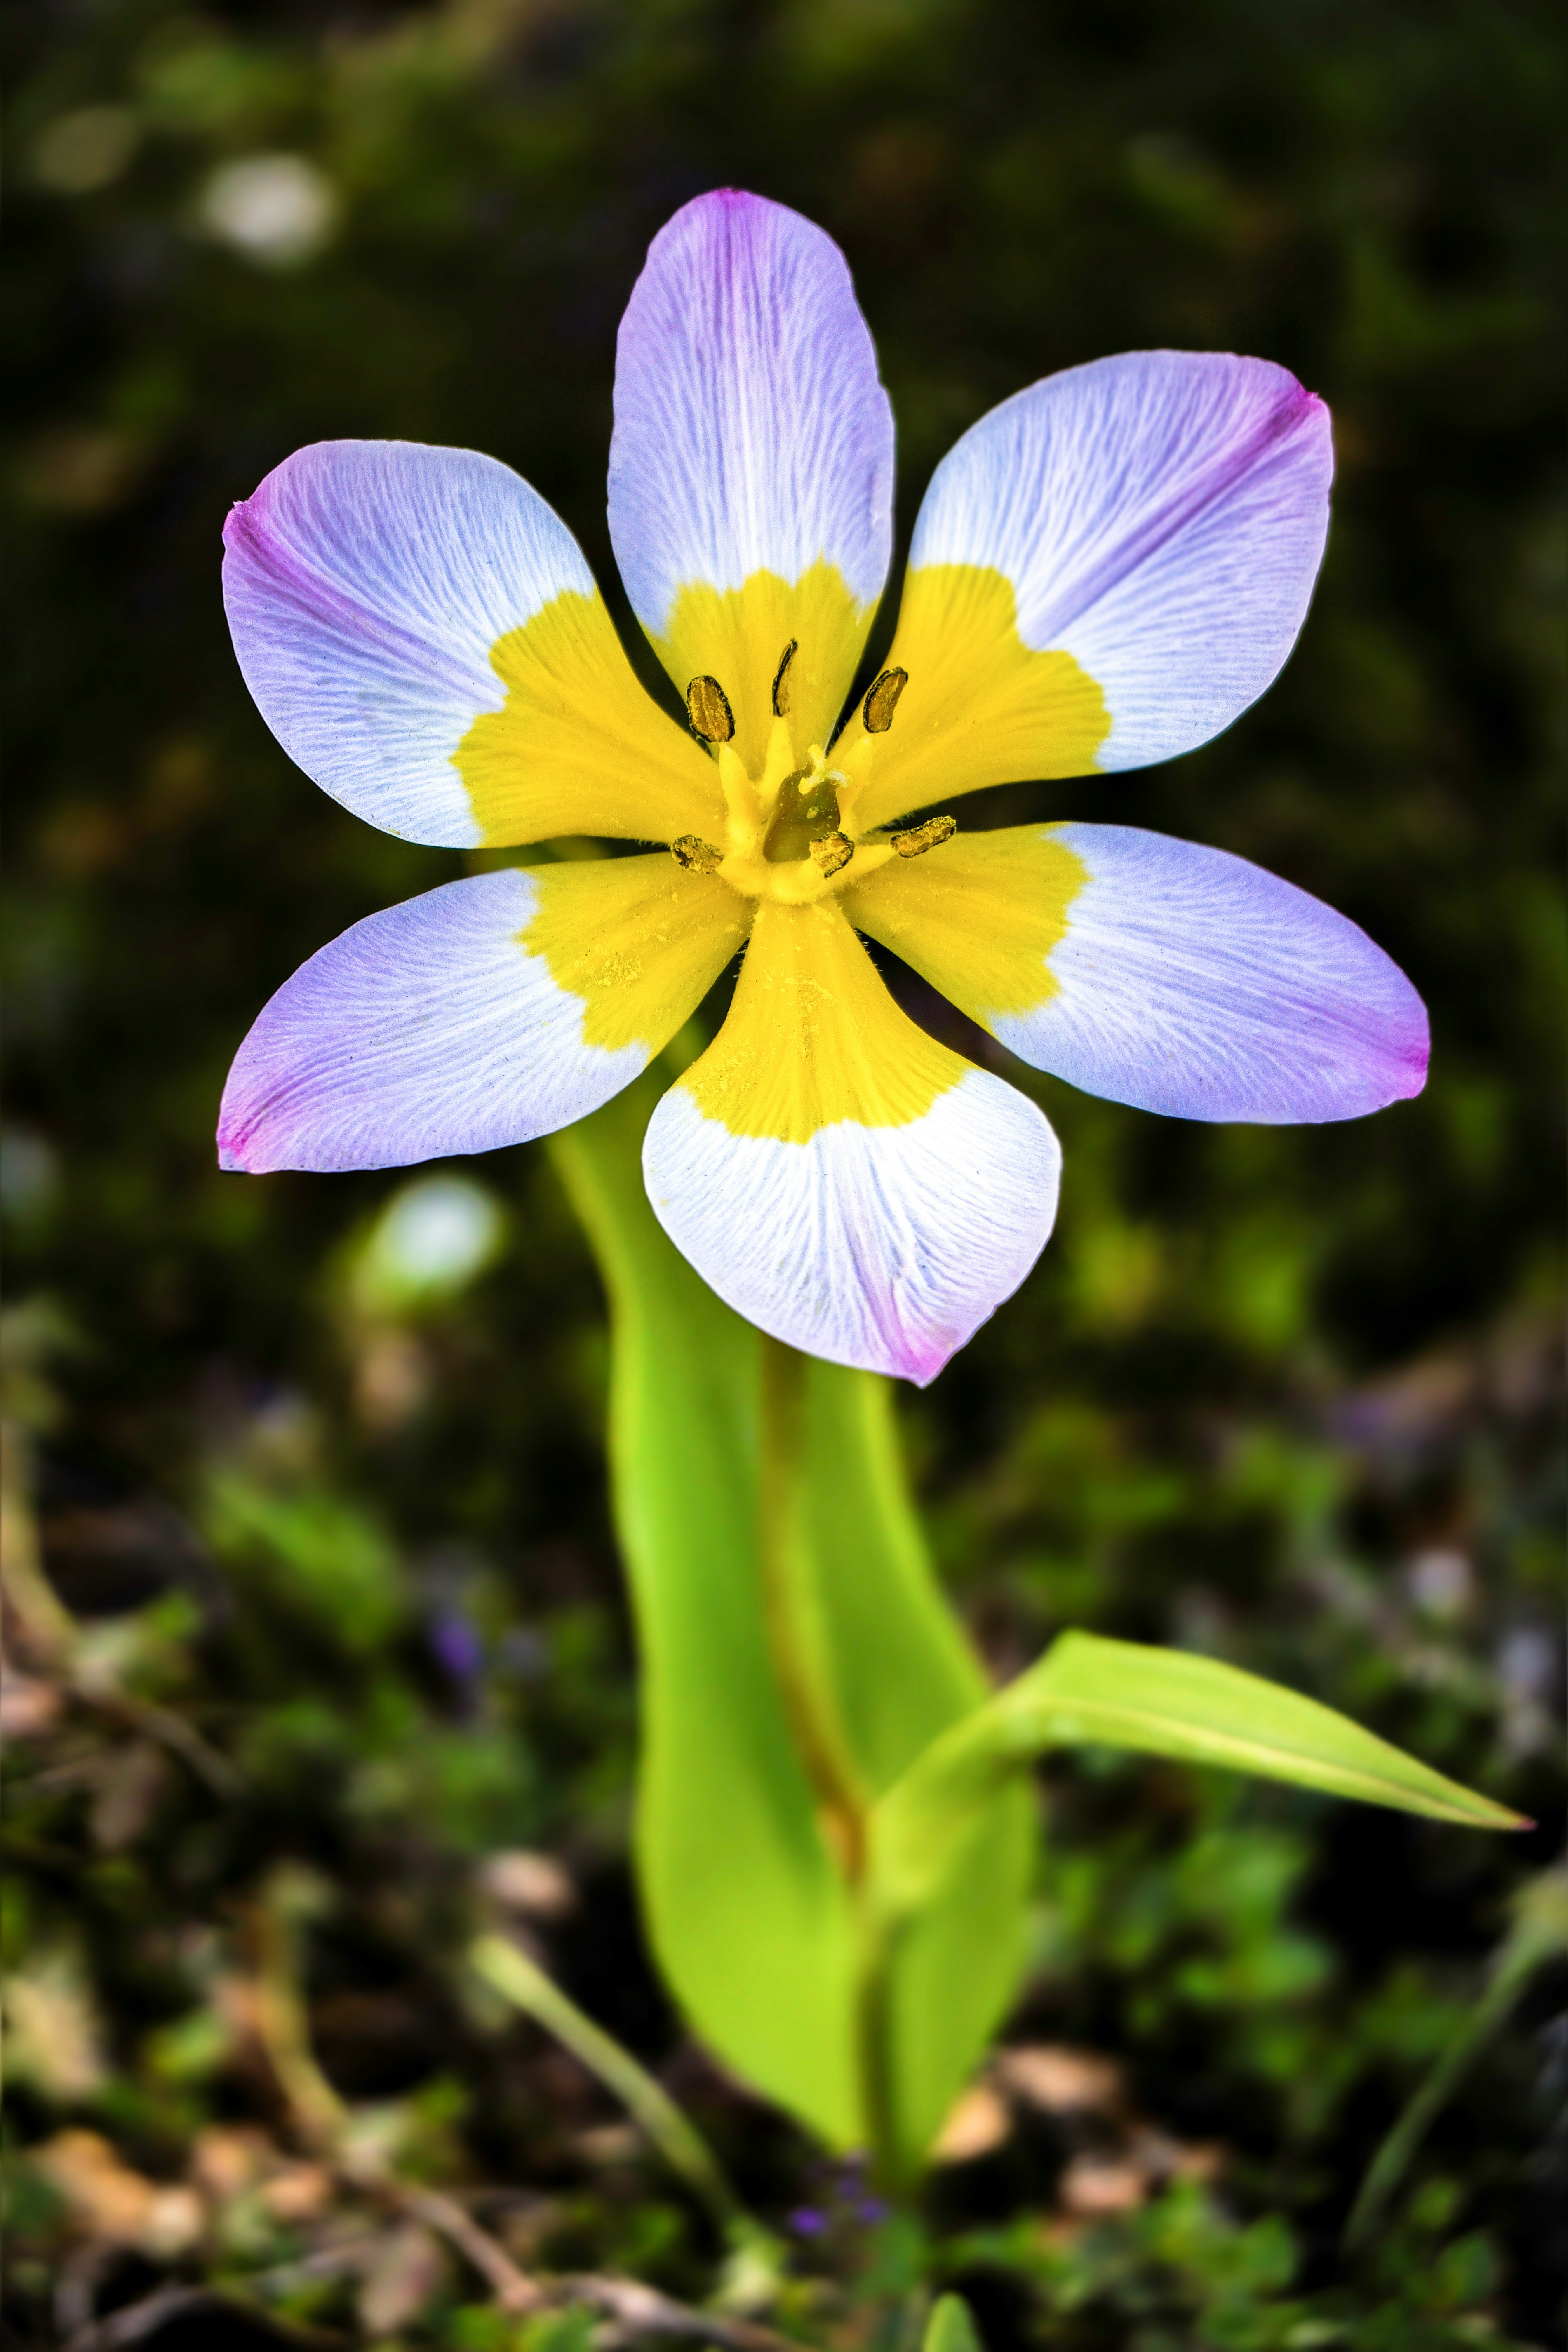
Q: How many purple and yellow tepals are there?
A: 6